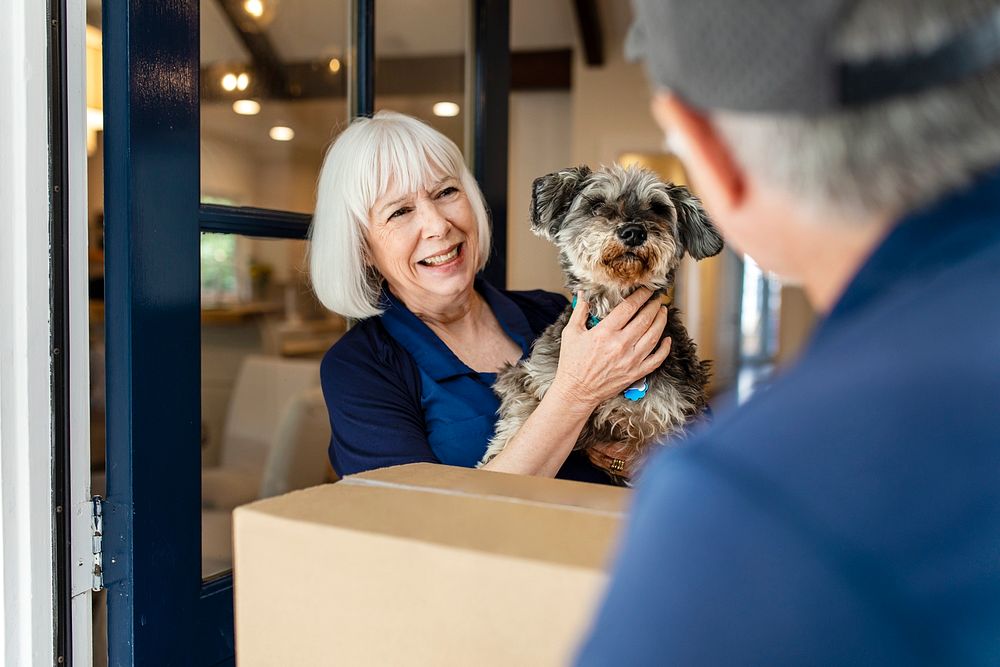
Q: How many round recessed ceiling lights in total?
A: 3